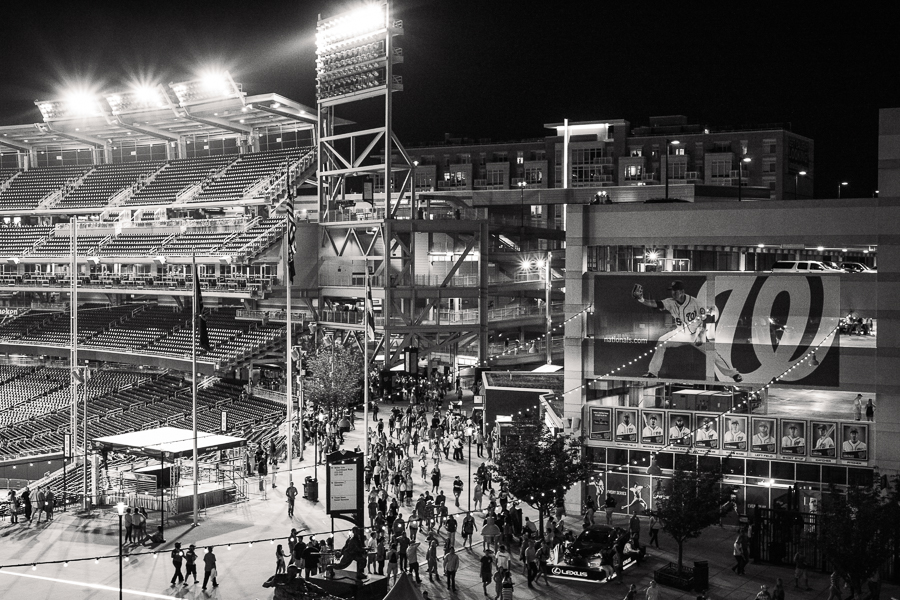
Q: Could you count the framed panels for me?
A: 10